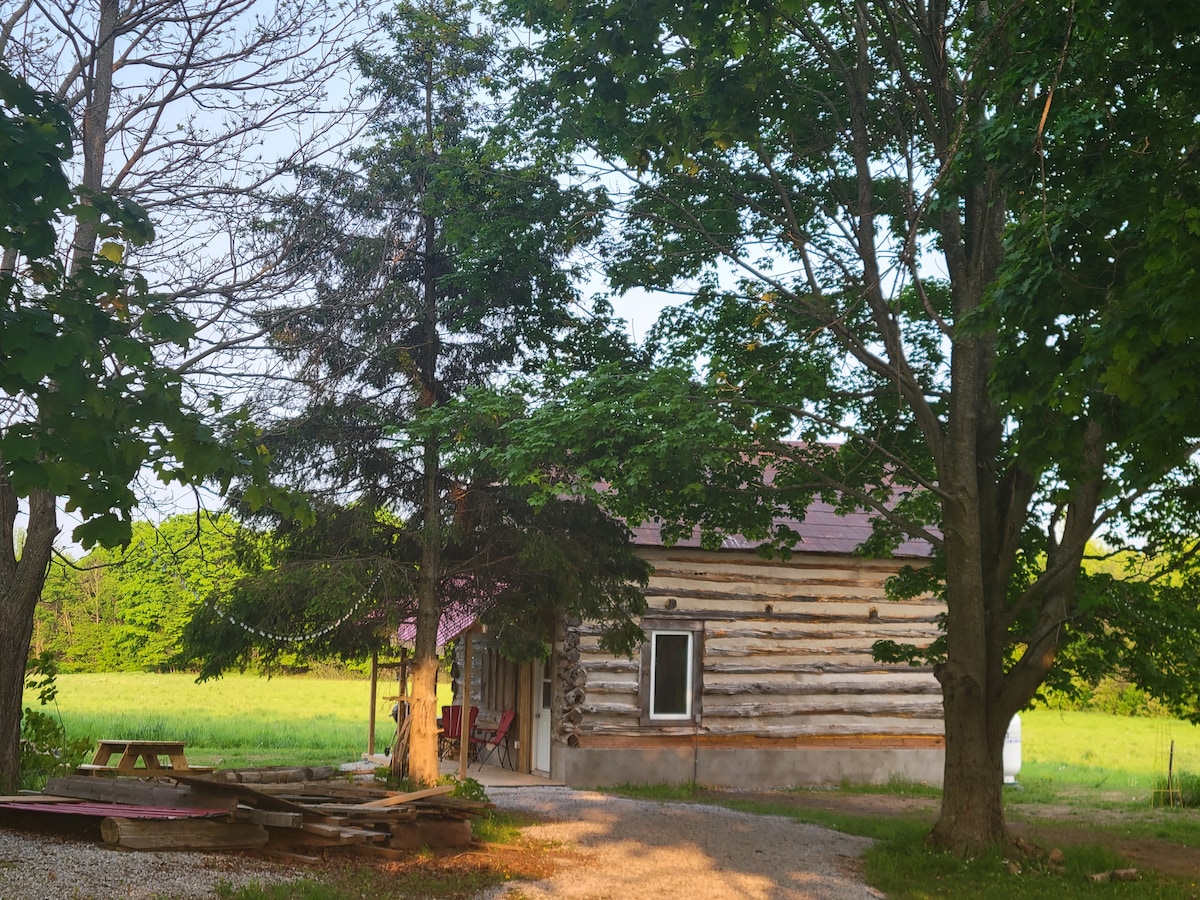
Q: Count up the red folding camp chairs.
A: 2